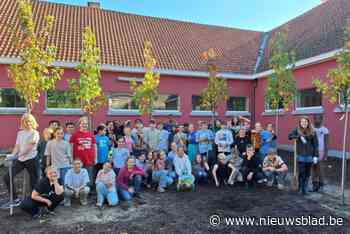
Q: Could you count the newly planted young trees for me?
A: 6